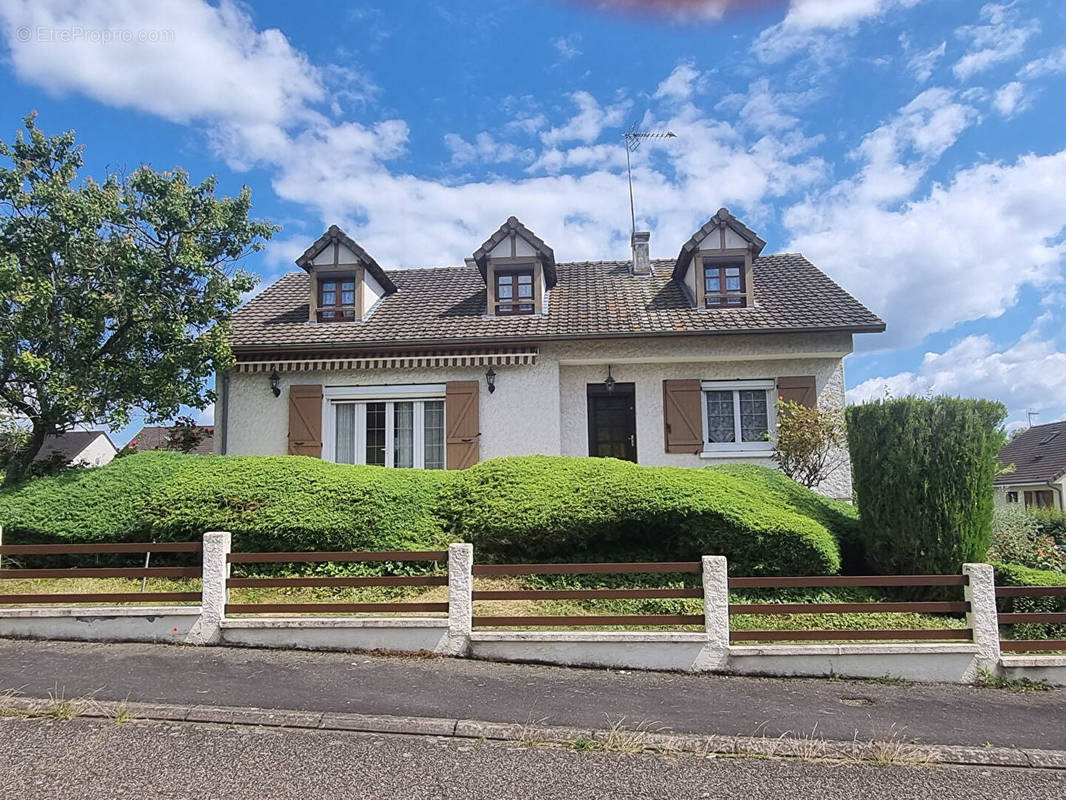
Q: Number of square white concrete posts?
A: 4